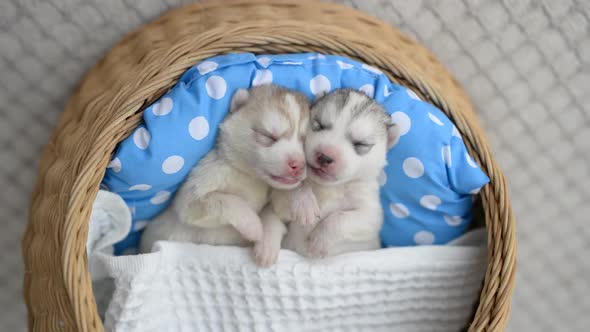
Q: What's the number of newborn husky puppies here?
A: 2